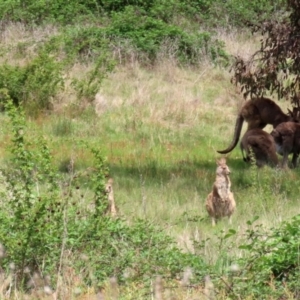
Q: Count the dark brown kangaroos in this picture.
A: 3